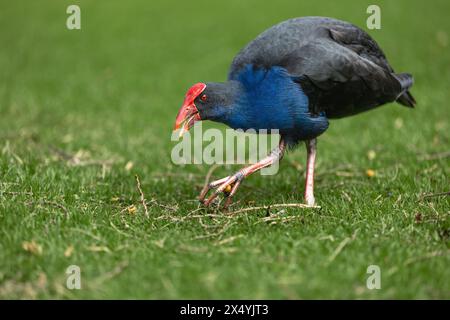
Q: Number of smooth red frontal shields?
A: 1